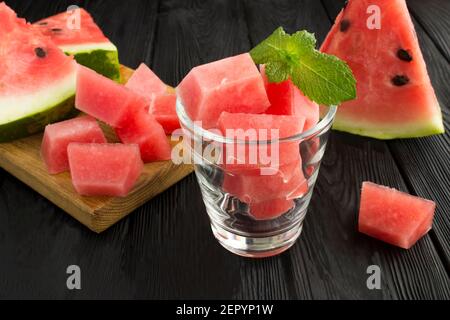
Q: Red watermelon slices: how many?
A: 3